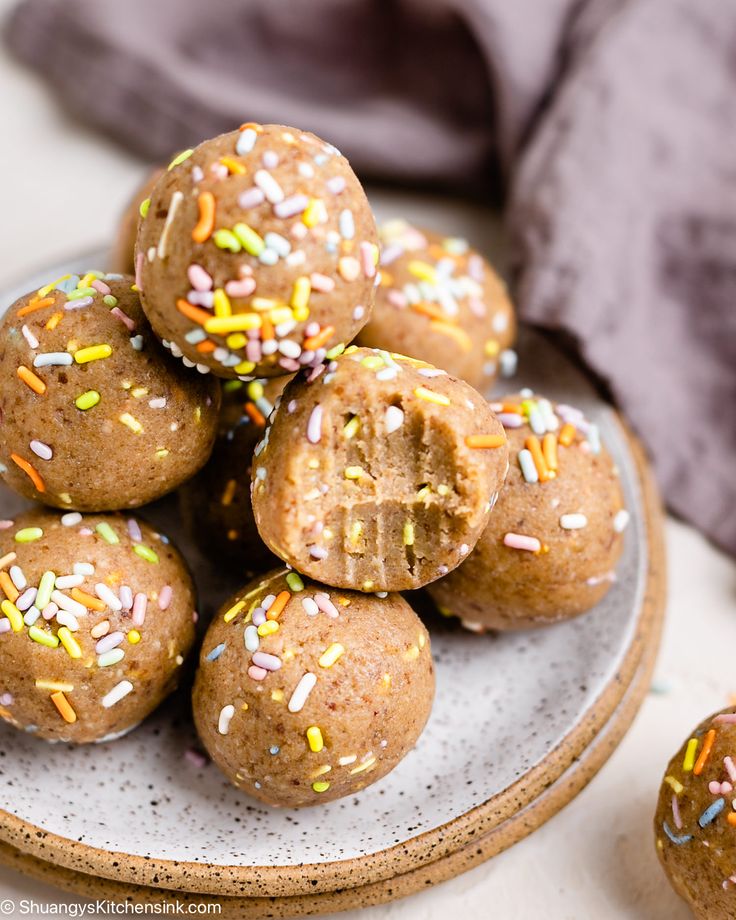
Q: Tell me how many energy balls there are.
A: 10